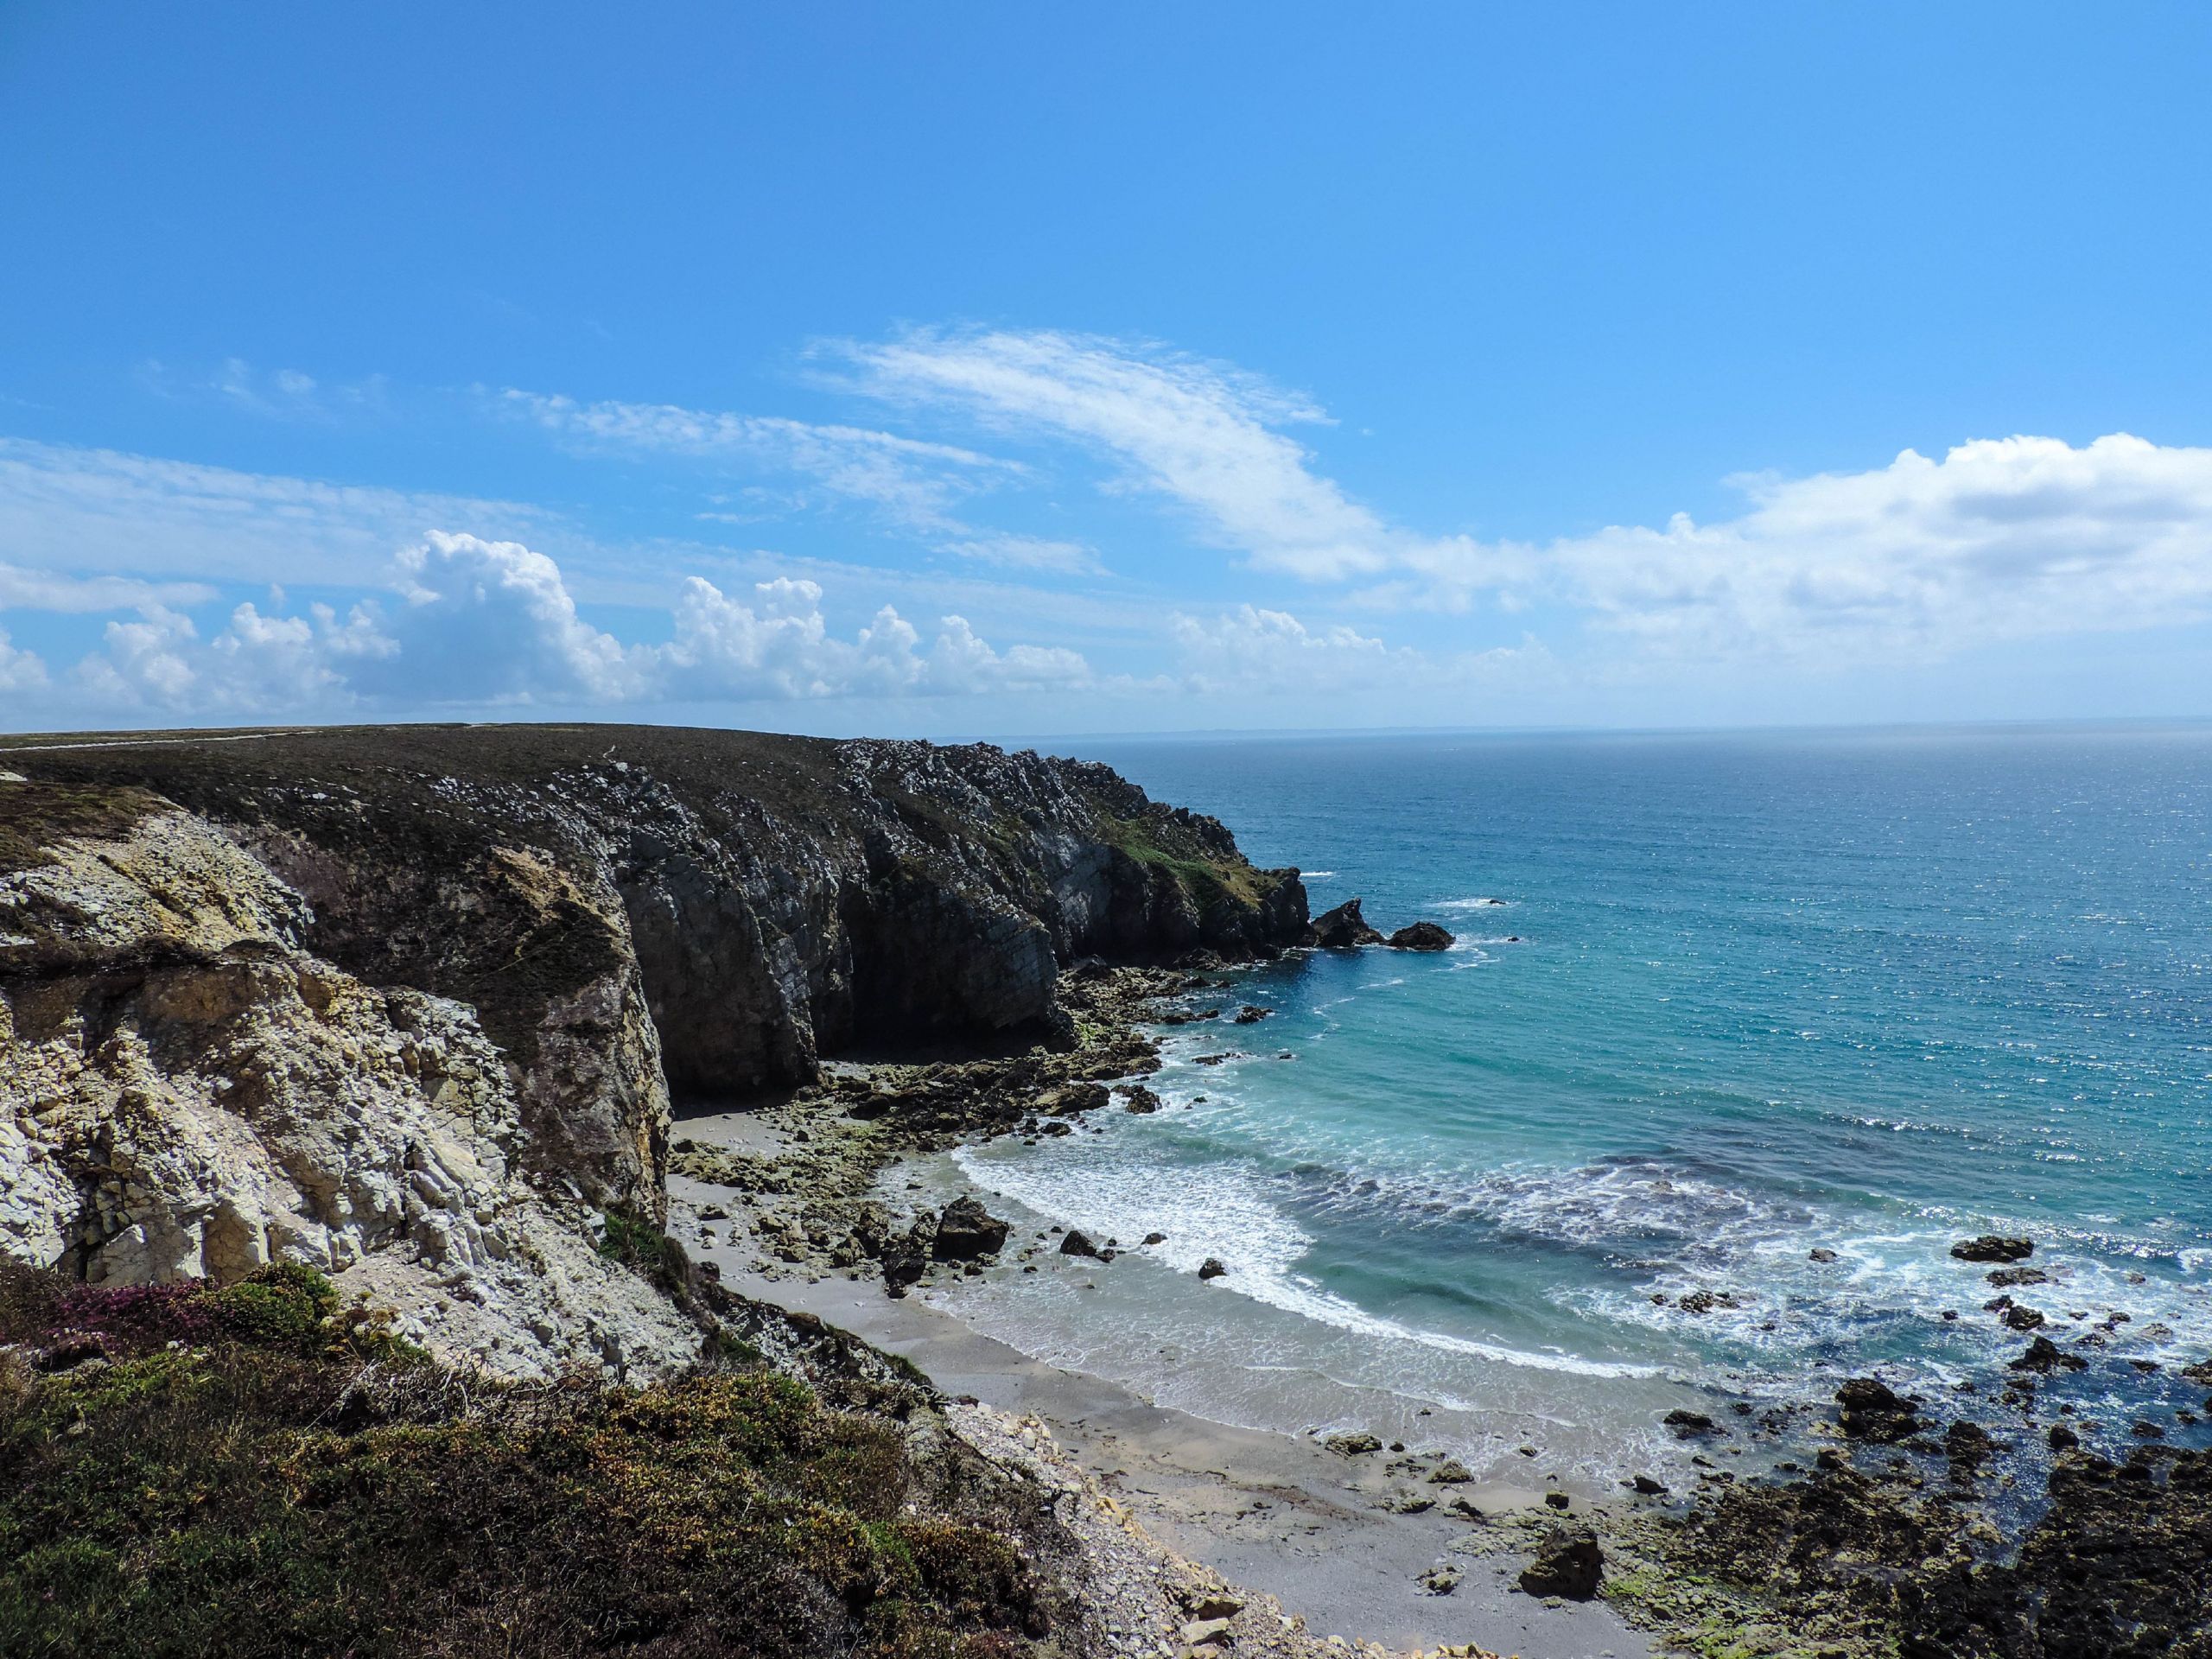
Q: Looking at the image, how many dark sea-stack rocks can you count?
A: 2